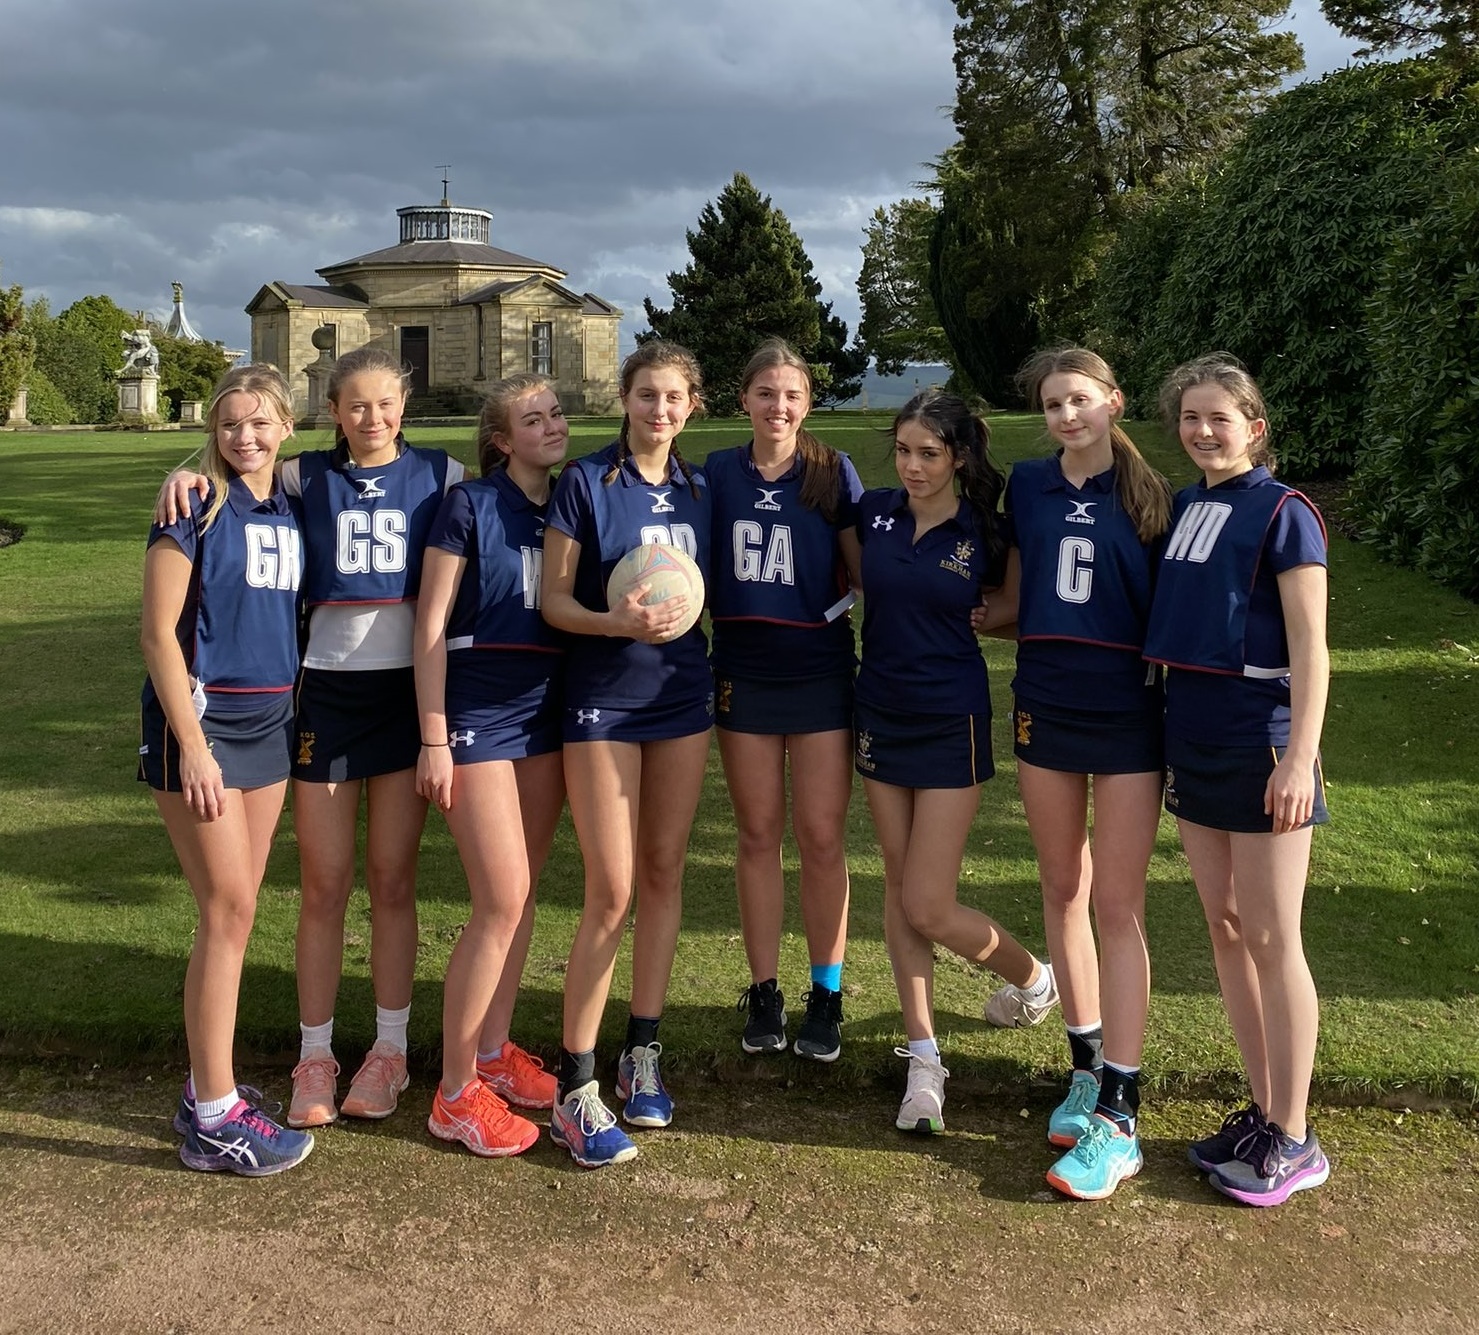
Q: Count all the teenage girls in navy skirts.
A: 8